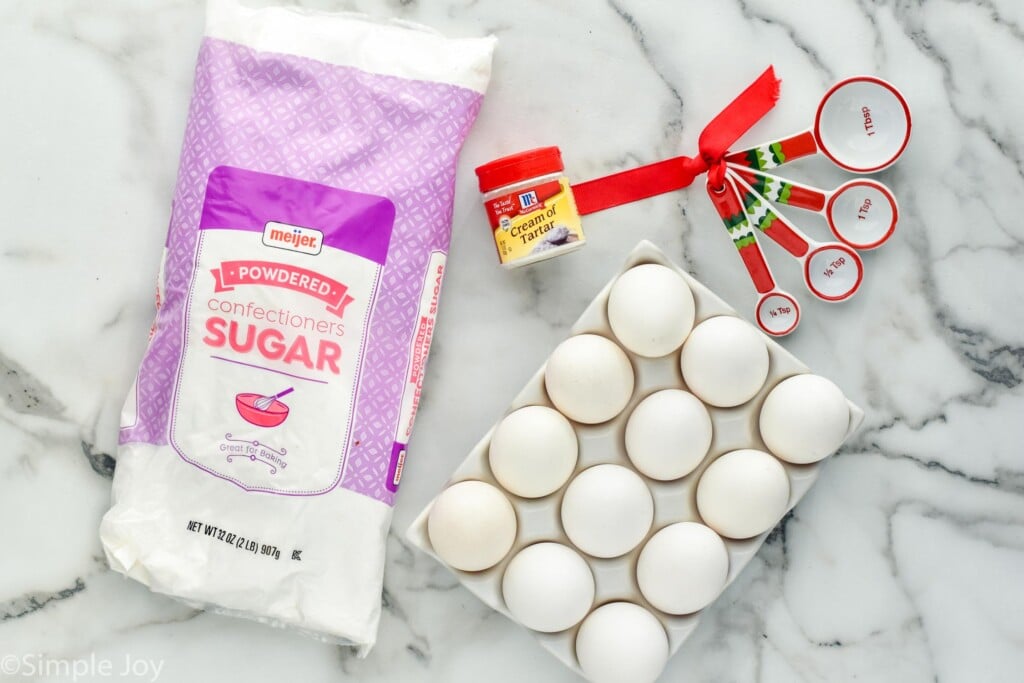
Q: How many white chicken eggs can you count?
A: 12